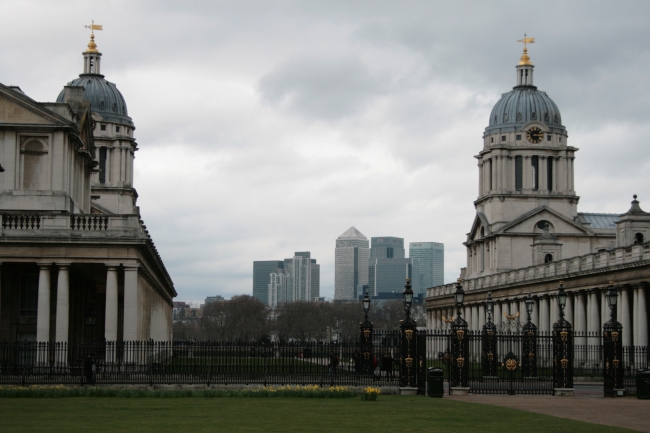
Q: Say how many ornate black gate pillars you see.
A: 7